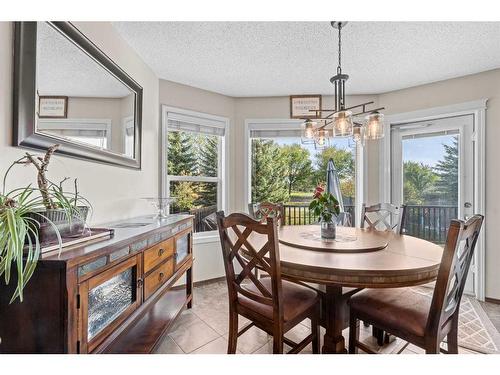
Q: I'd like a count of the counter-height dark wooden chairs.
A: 4